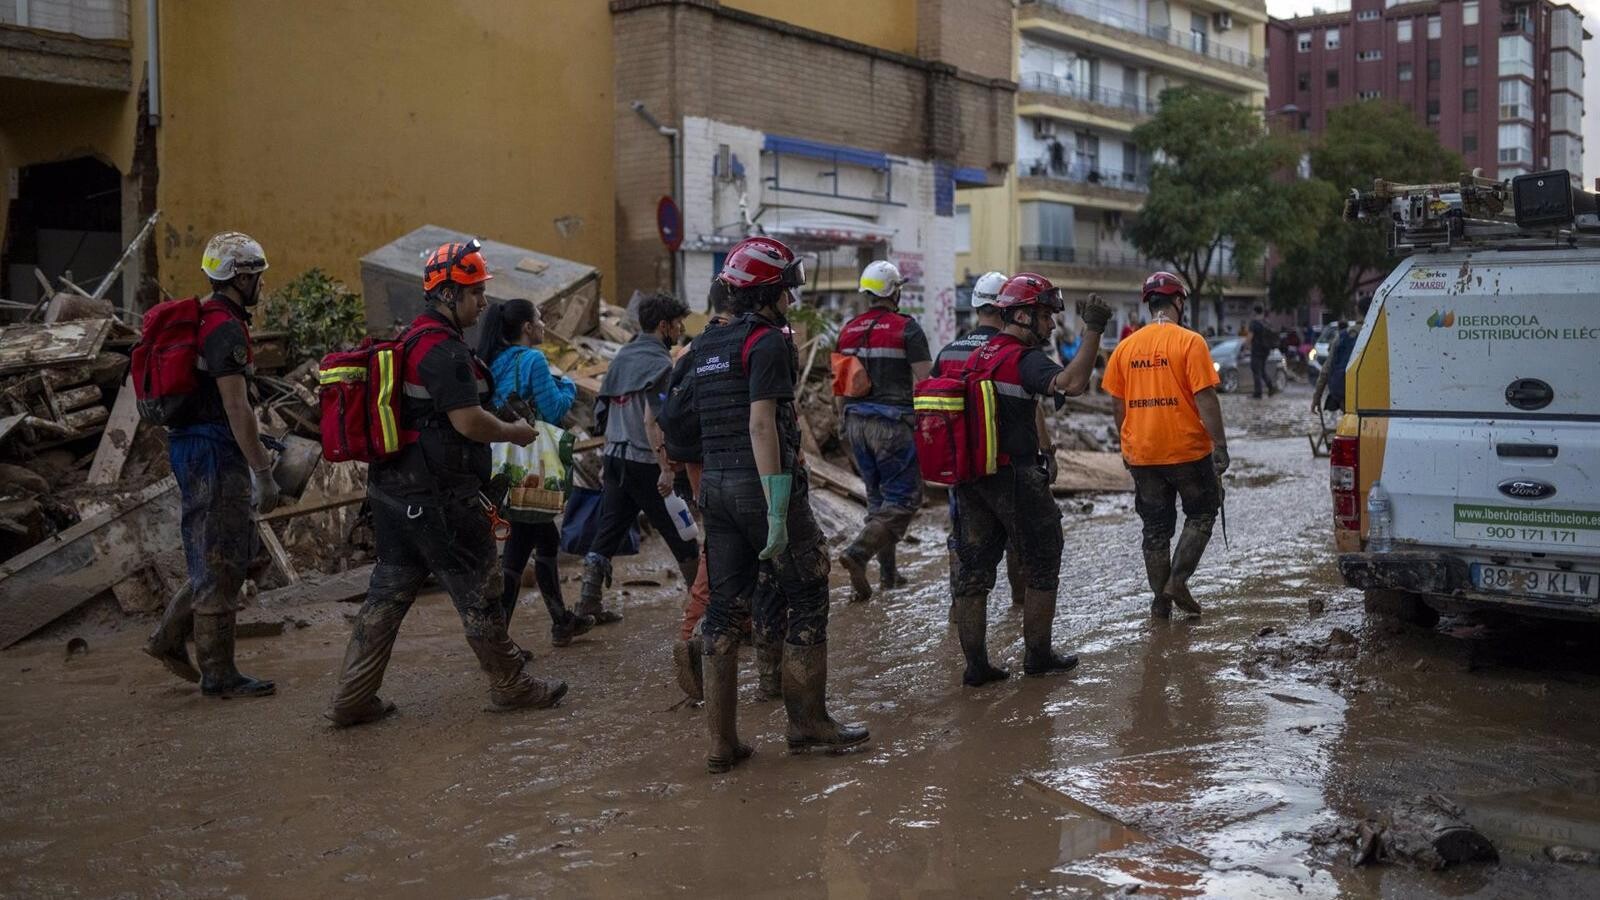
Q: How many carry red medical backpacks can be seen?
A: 3